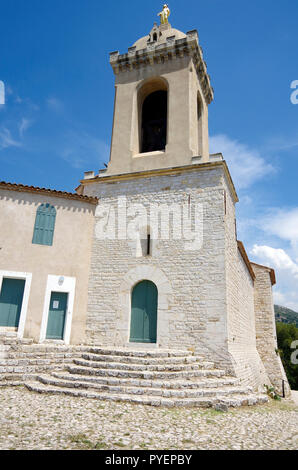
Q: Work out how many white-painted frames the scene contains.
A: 2